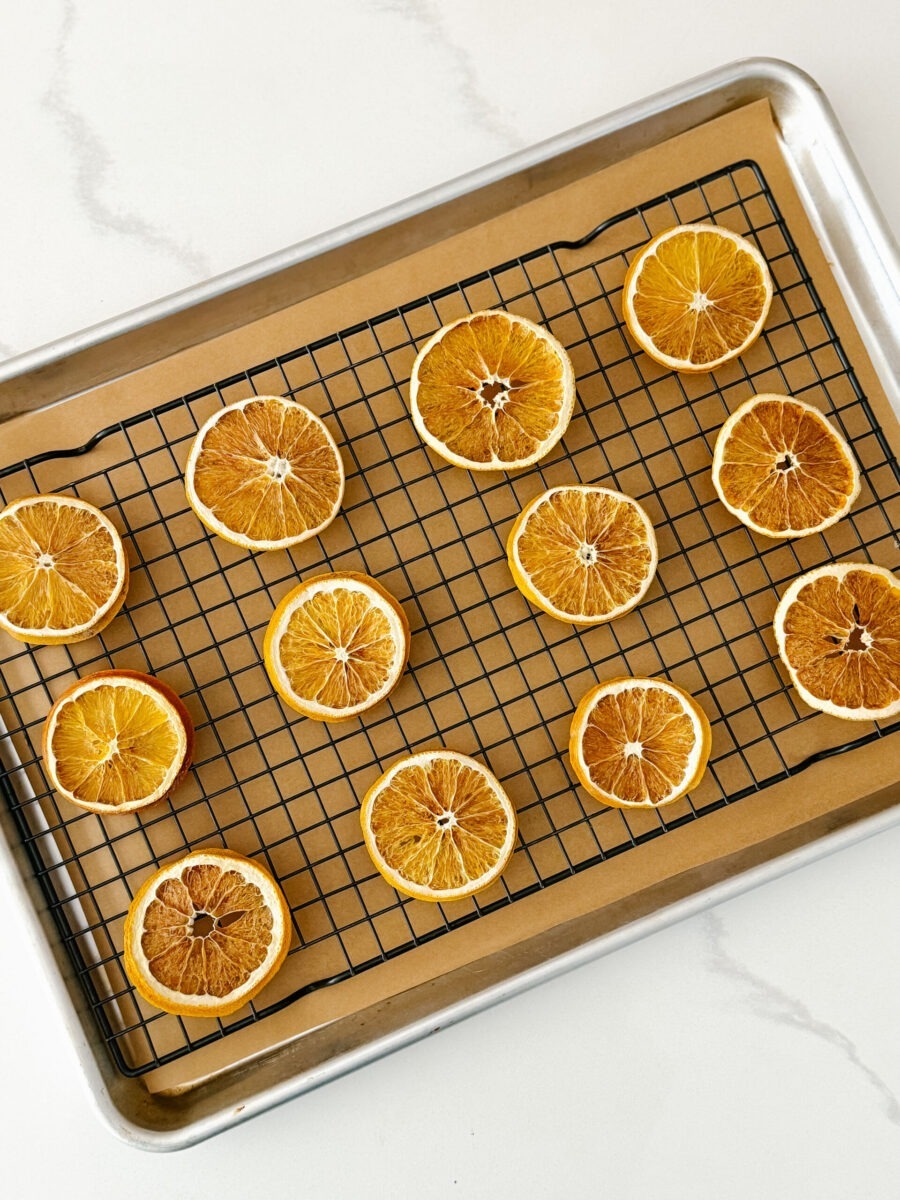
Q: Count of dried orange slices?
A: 12